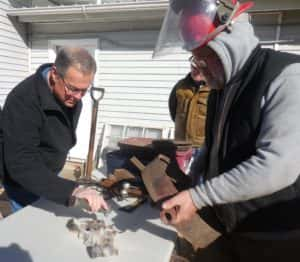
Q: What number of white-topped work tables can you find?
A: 1